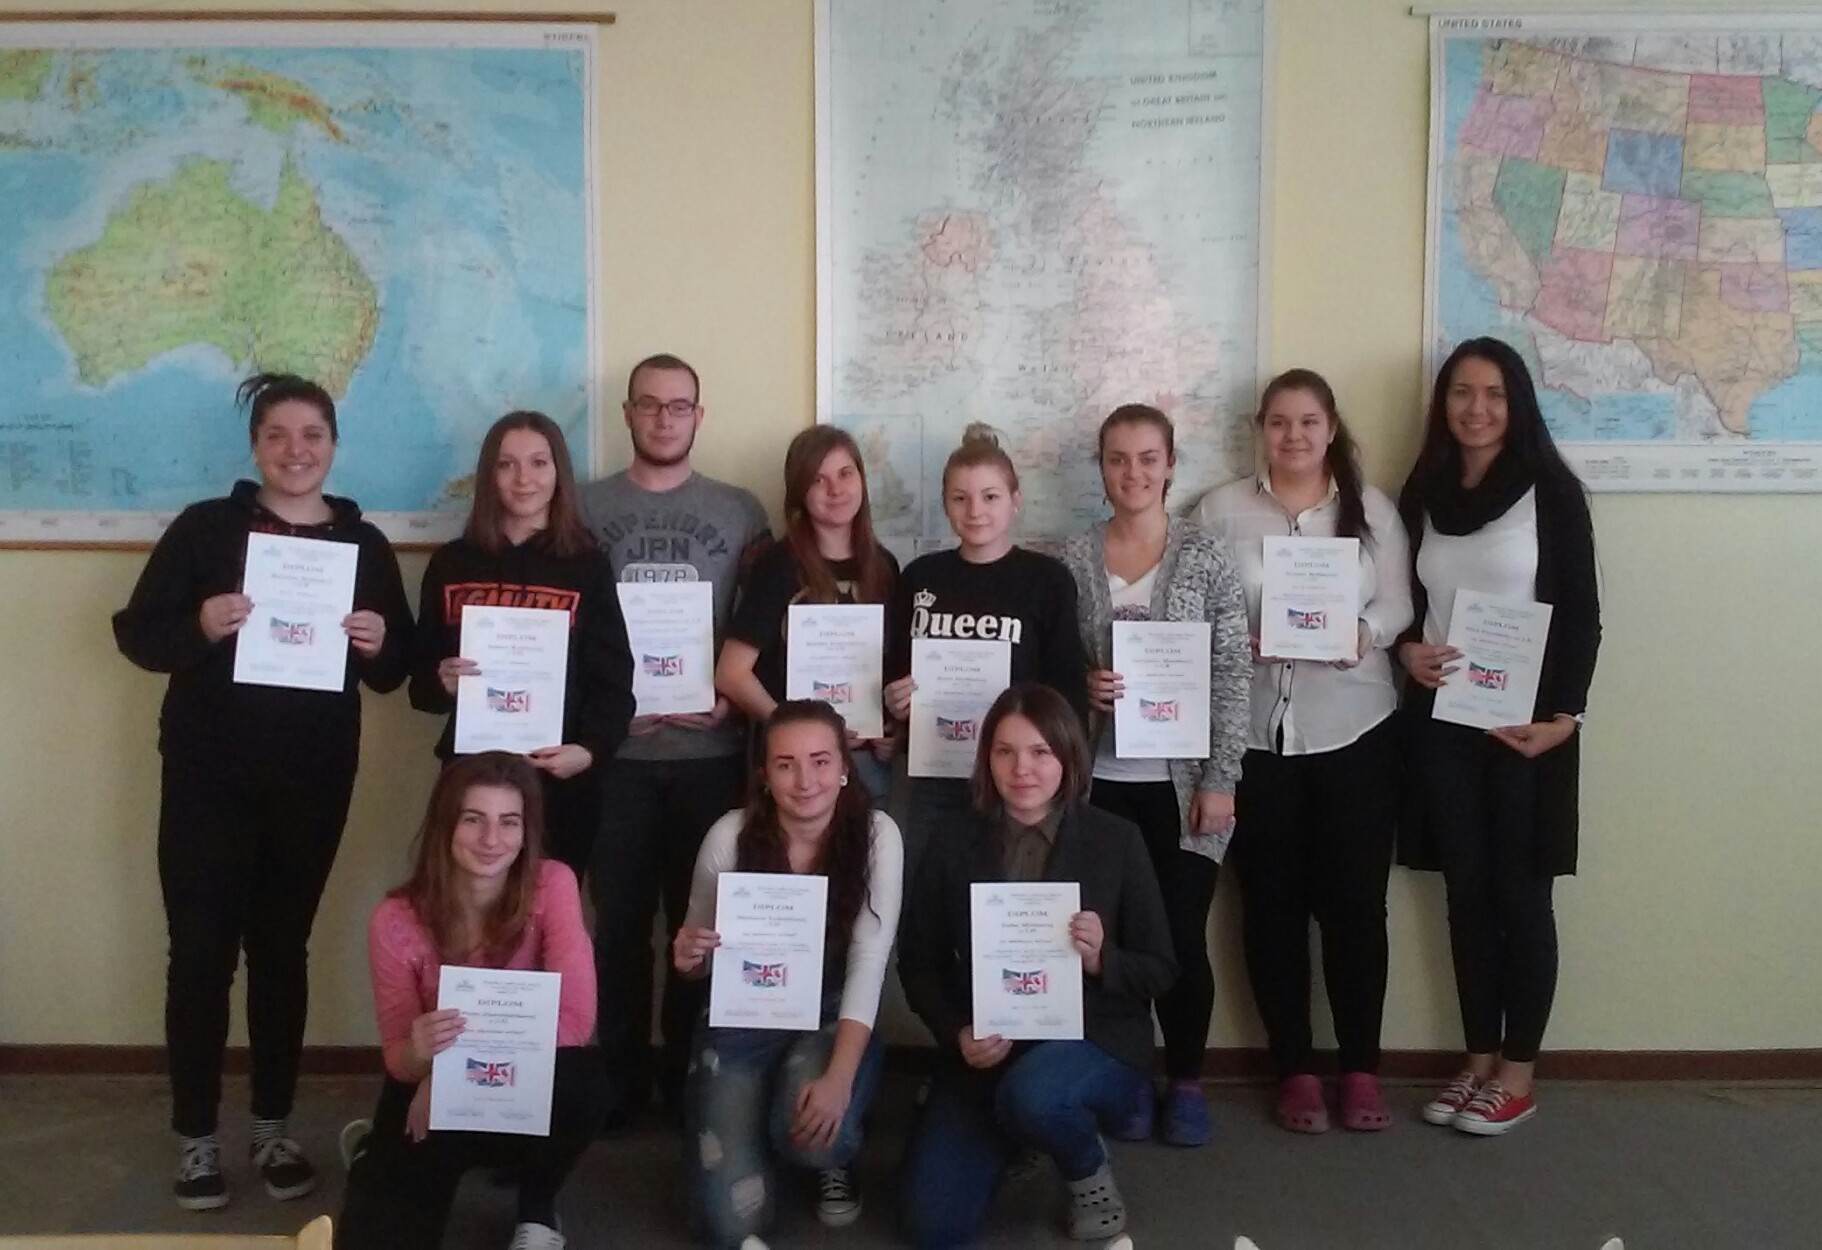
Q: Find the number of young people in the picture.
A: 11